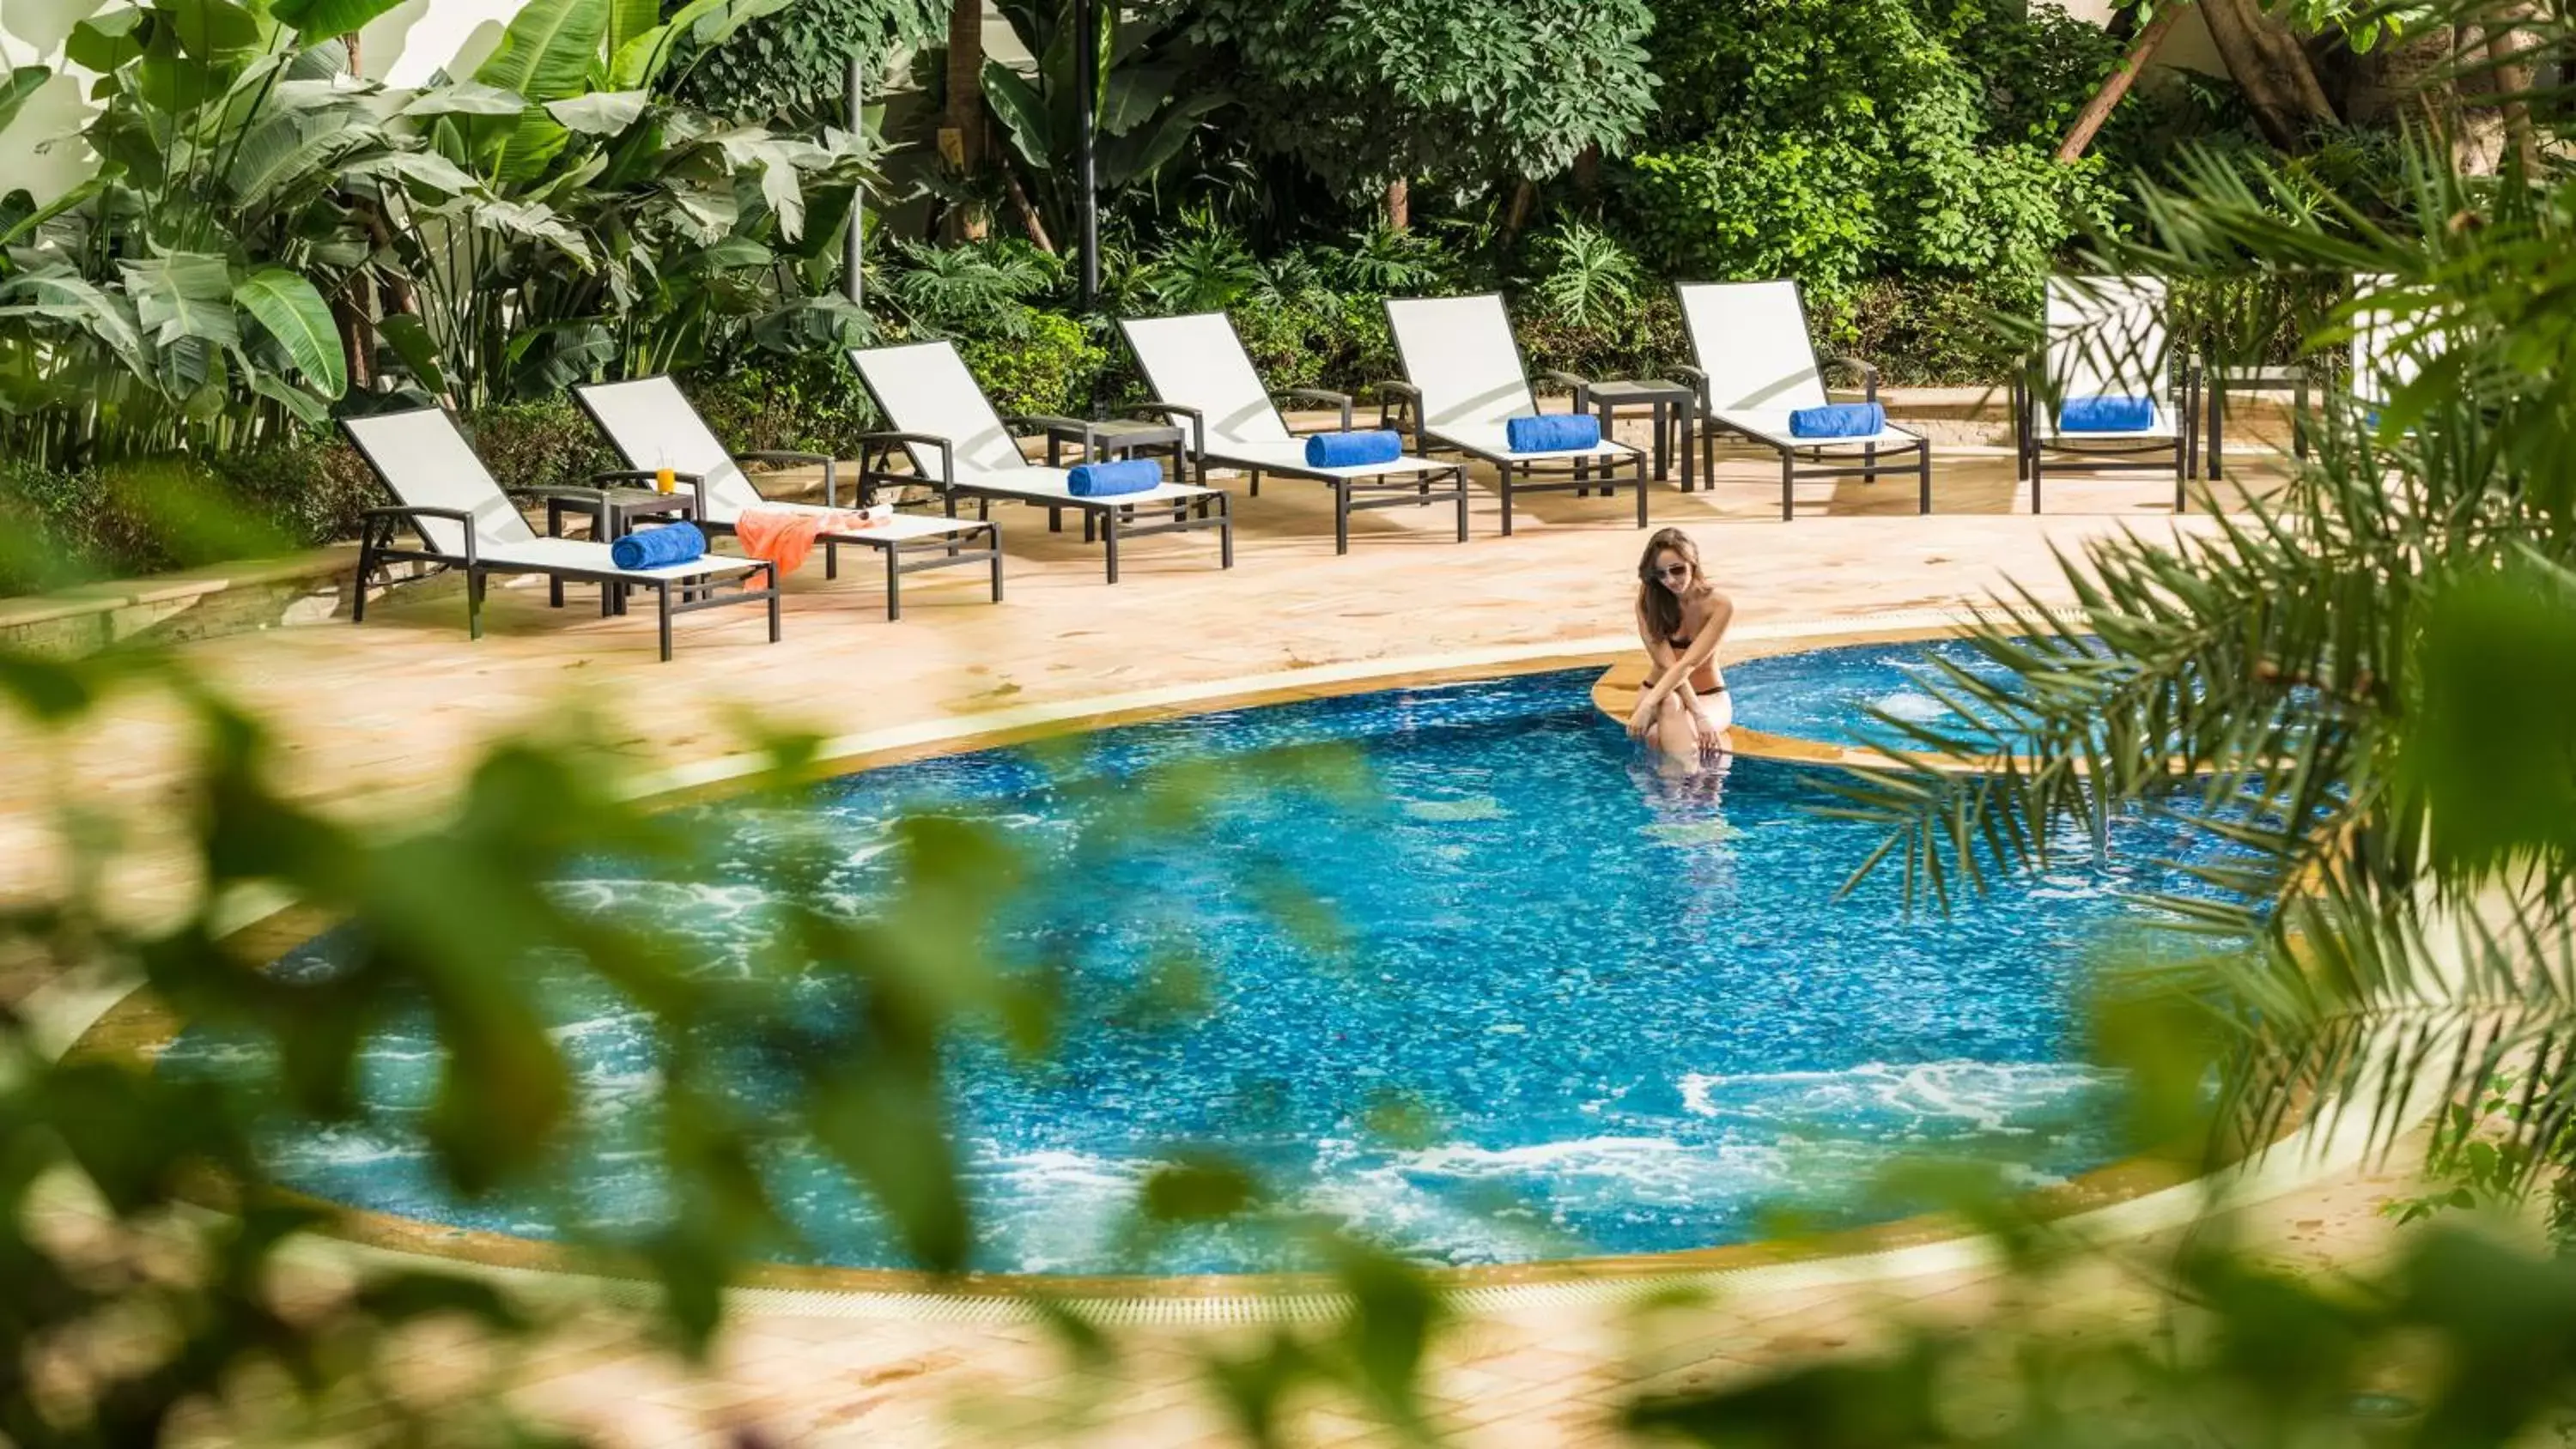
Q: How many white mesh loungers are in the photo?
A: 8